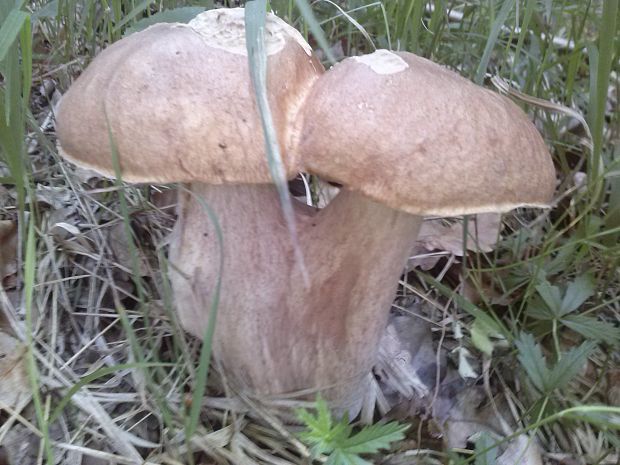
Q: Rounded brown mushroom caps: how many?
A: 2